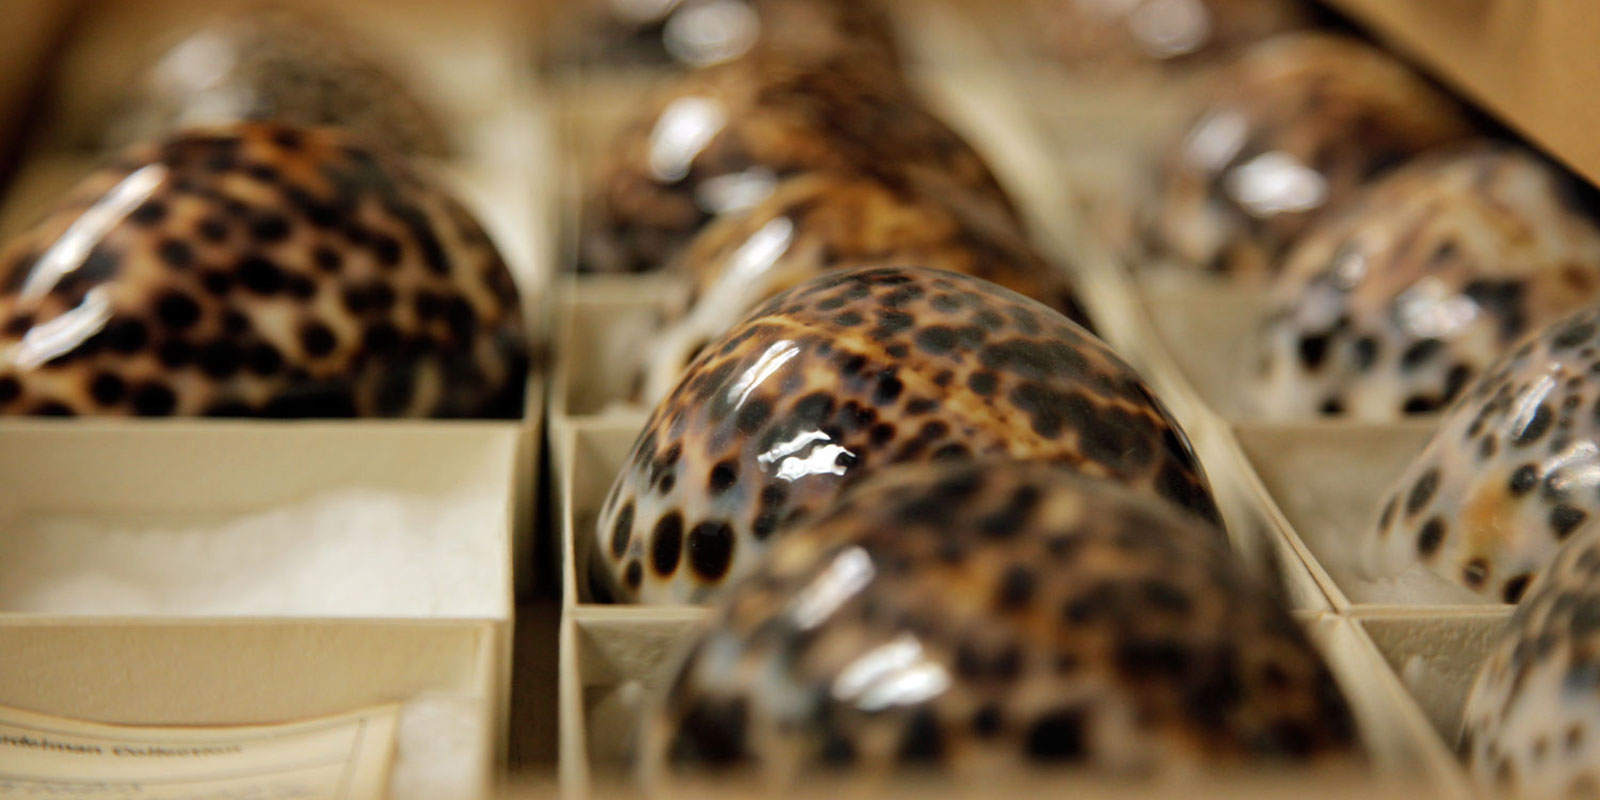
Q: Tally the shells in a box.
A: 12